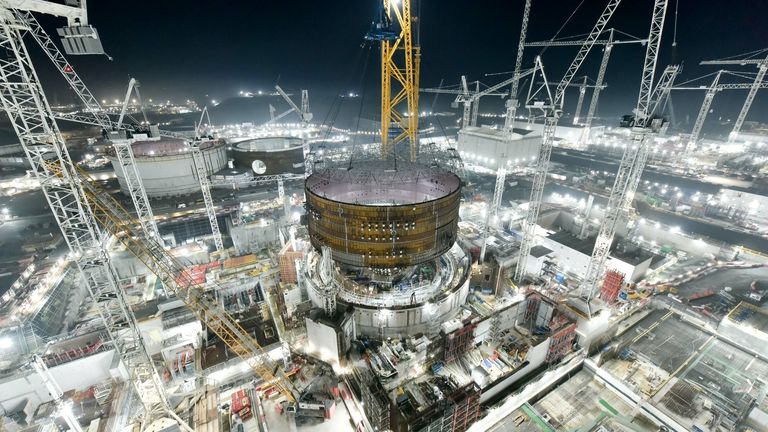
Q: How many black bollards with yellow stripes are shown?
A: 0